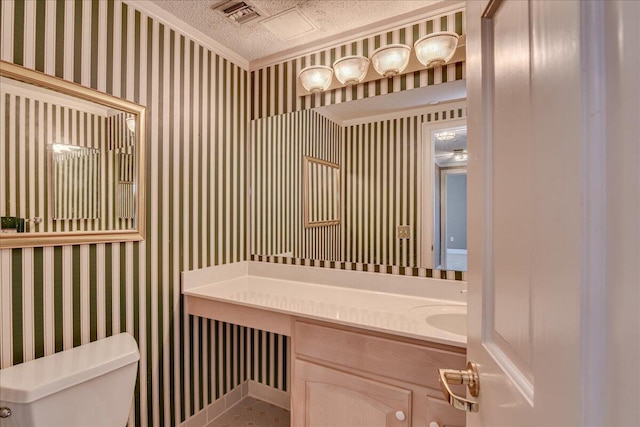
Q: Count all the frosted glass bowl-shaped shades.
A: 4